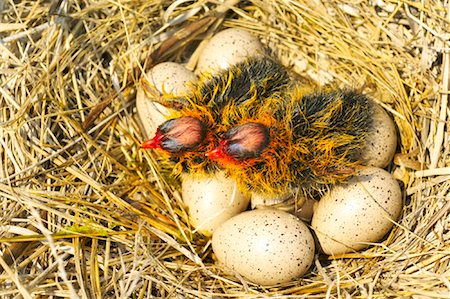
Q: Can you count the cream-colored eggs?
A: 7